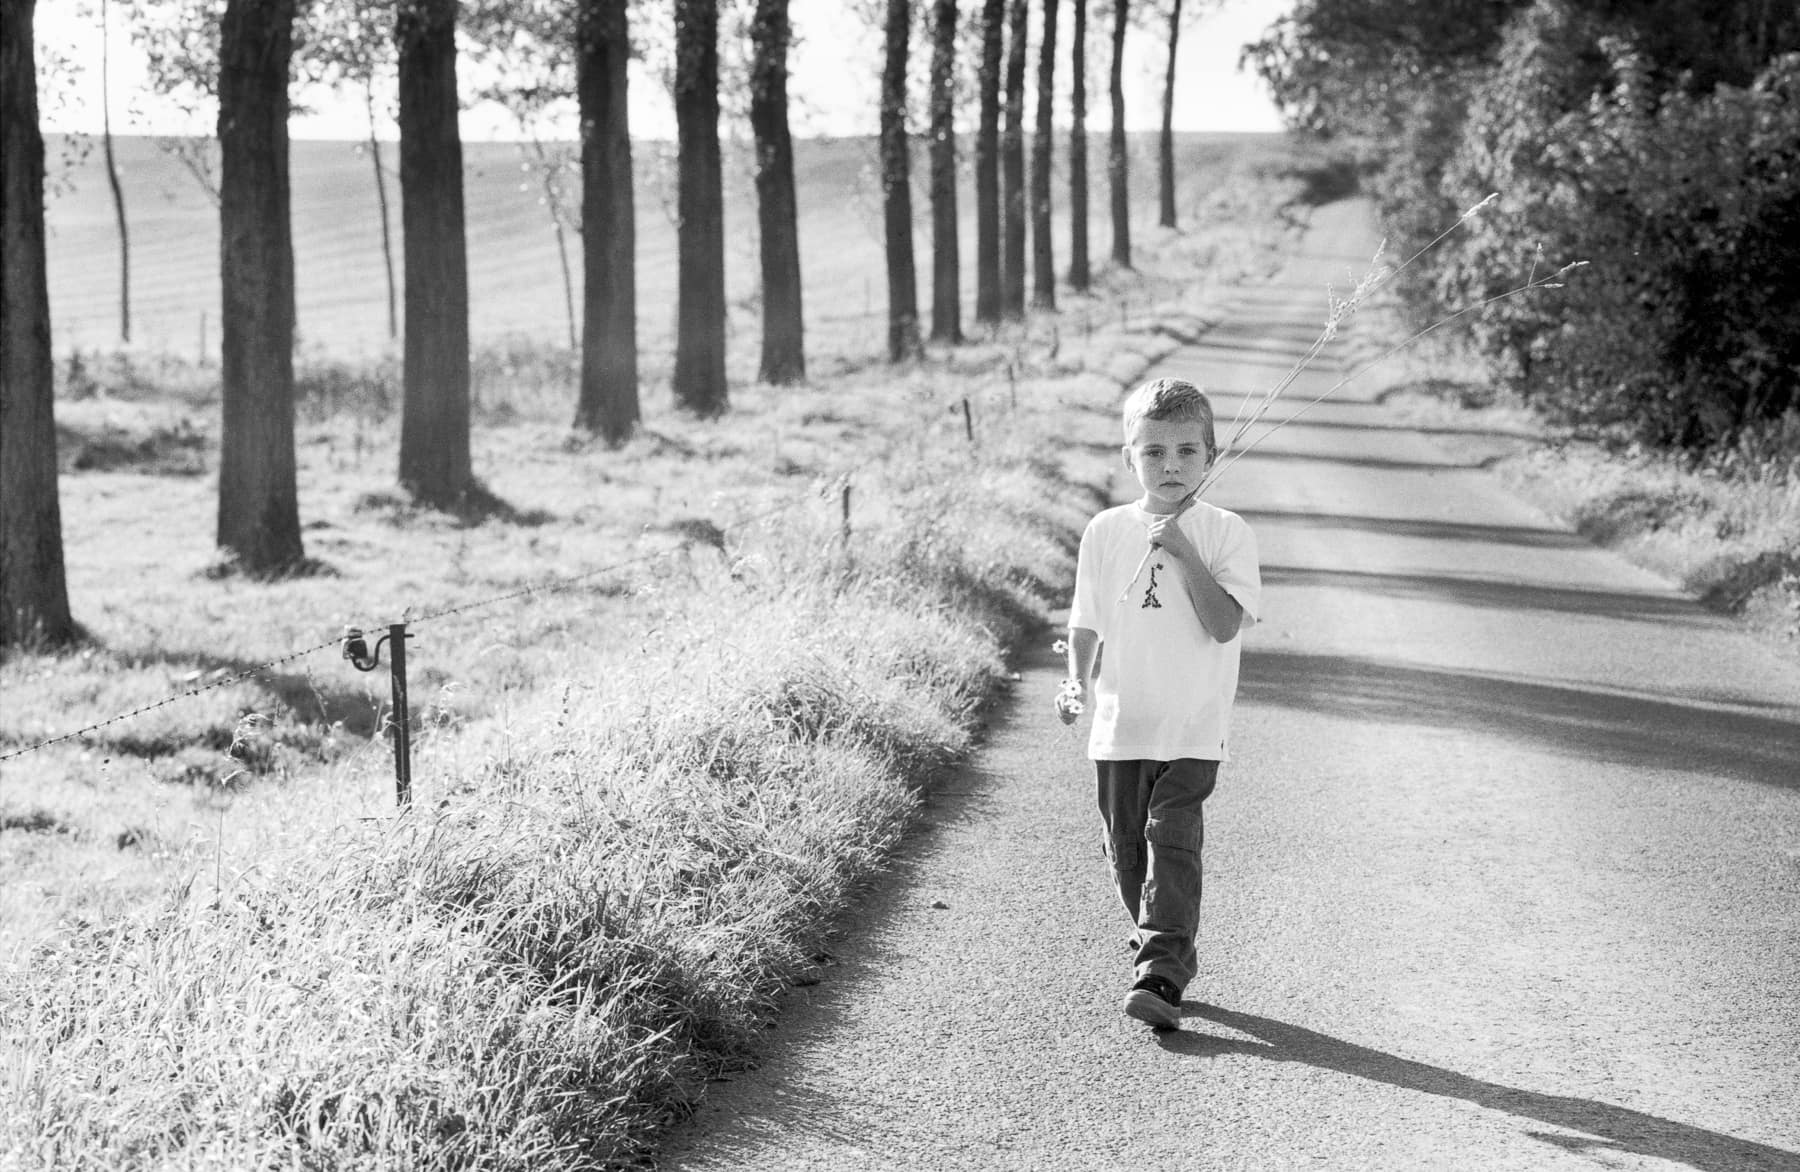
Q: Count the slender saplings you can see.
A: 3